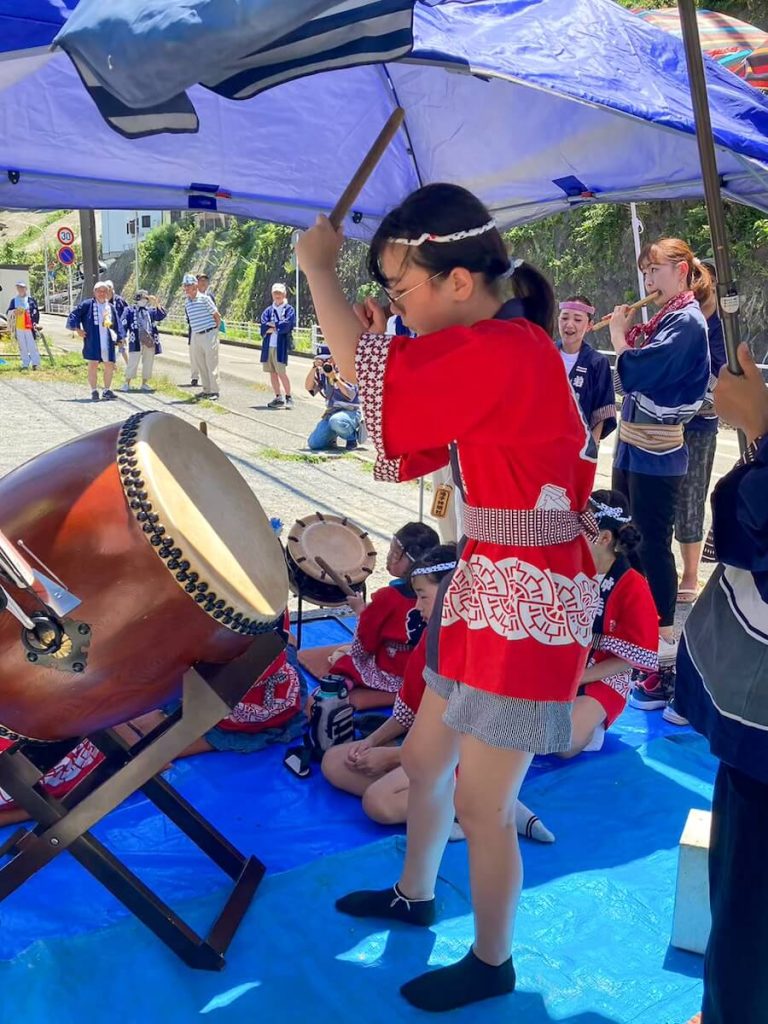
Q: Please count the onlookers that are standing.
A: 7